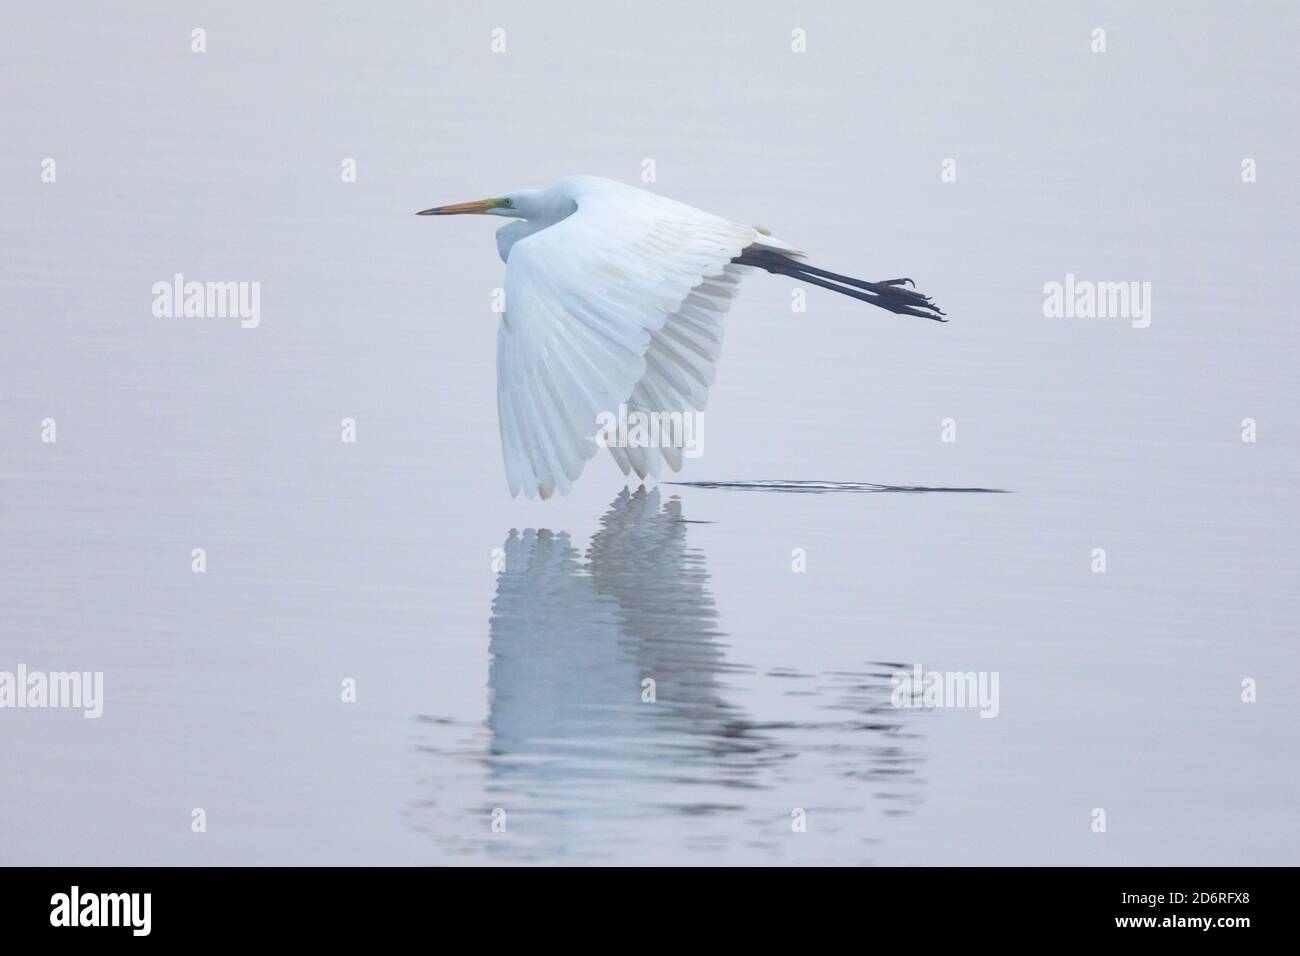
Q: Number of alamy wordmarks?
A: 6